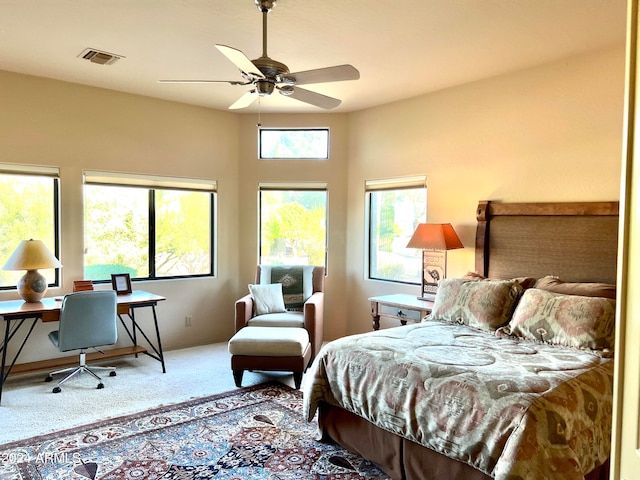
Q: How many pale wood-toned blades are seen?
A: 5